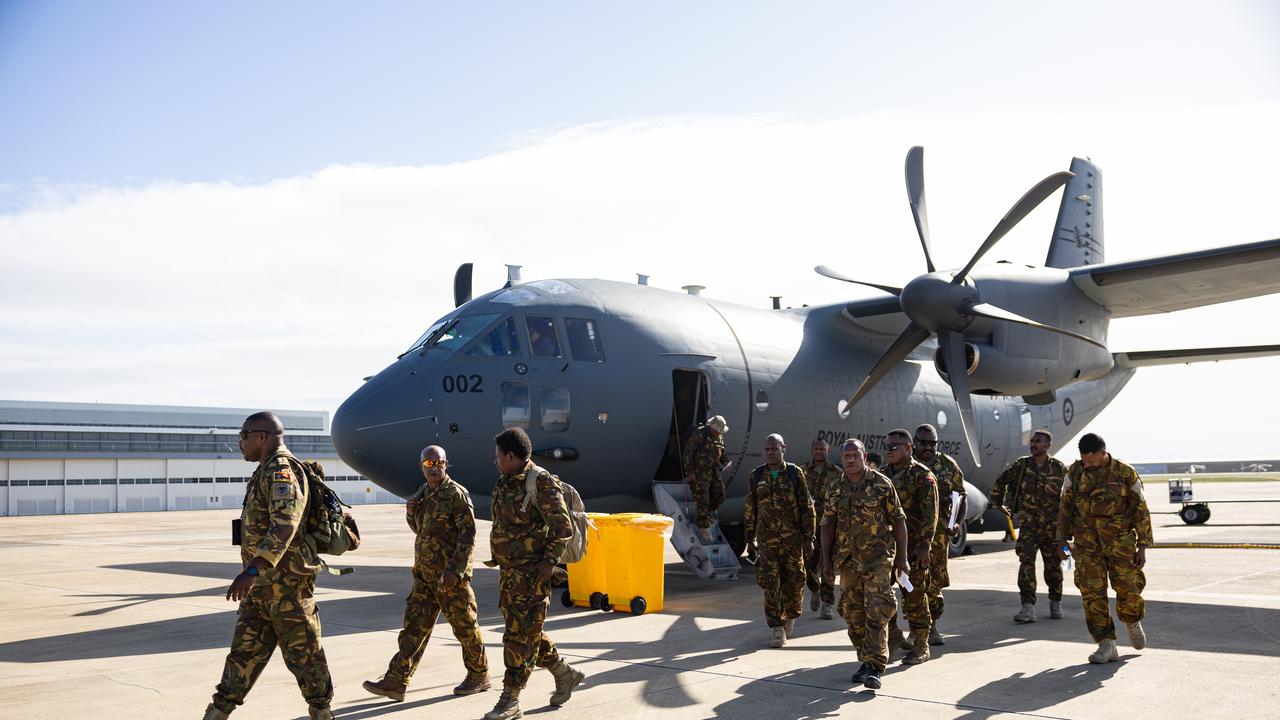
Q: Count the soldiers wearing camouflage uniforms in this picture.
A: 12